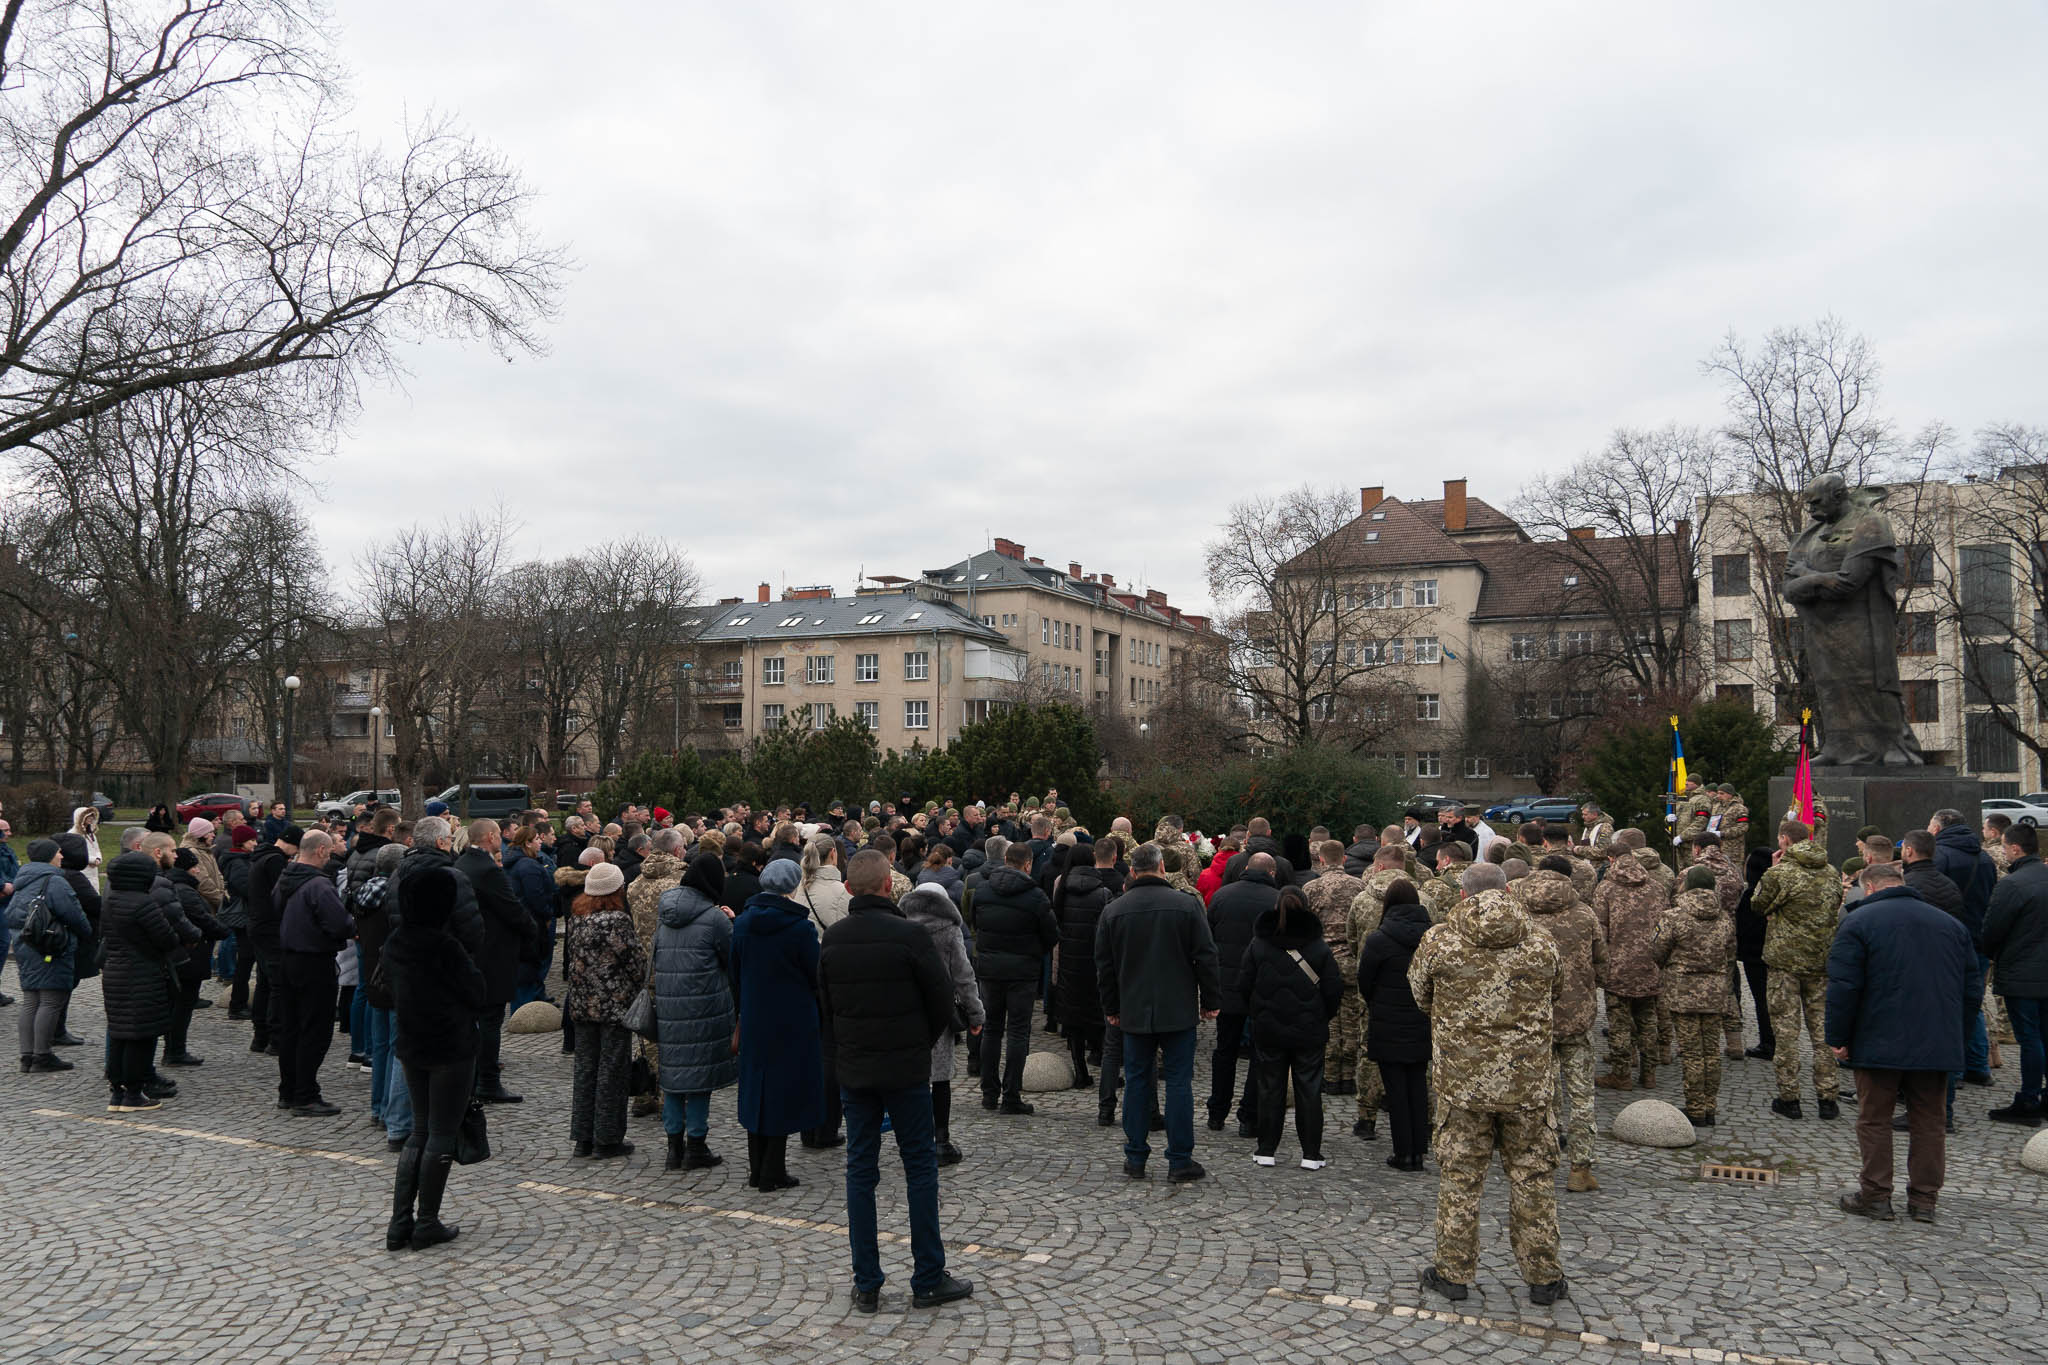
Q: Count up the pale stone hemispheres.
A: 5